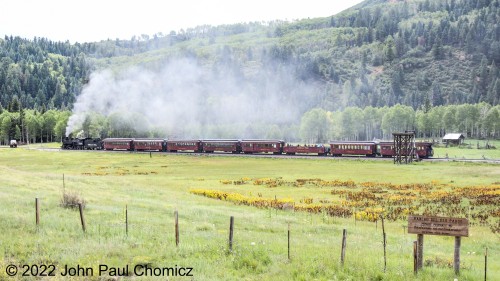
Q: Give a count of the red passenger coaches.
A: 8